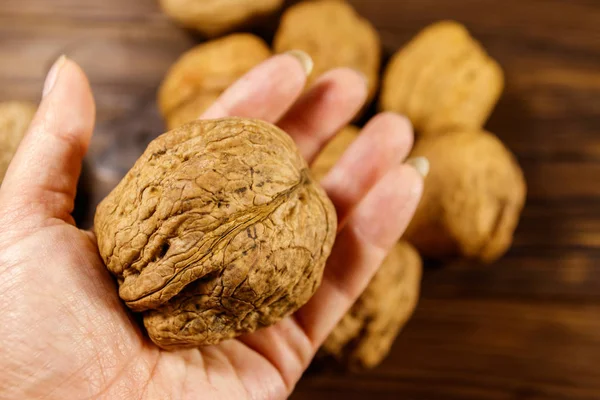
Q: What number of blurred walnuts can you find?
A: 8